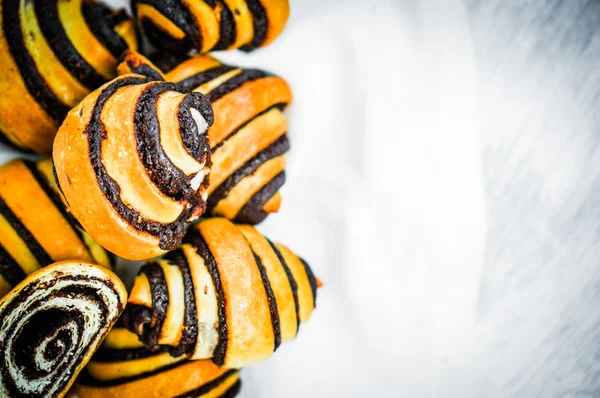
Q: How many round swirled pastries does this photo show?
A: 8